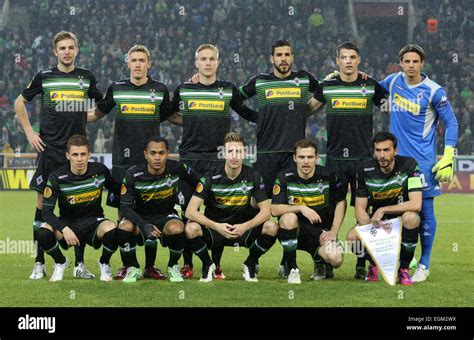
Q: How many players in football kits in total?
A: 11